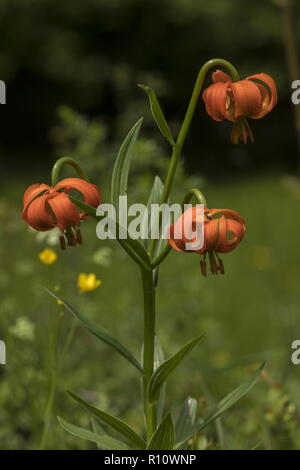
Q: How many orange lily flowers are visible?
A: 3